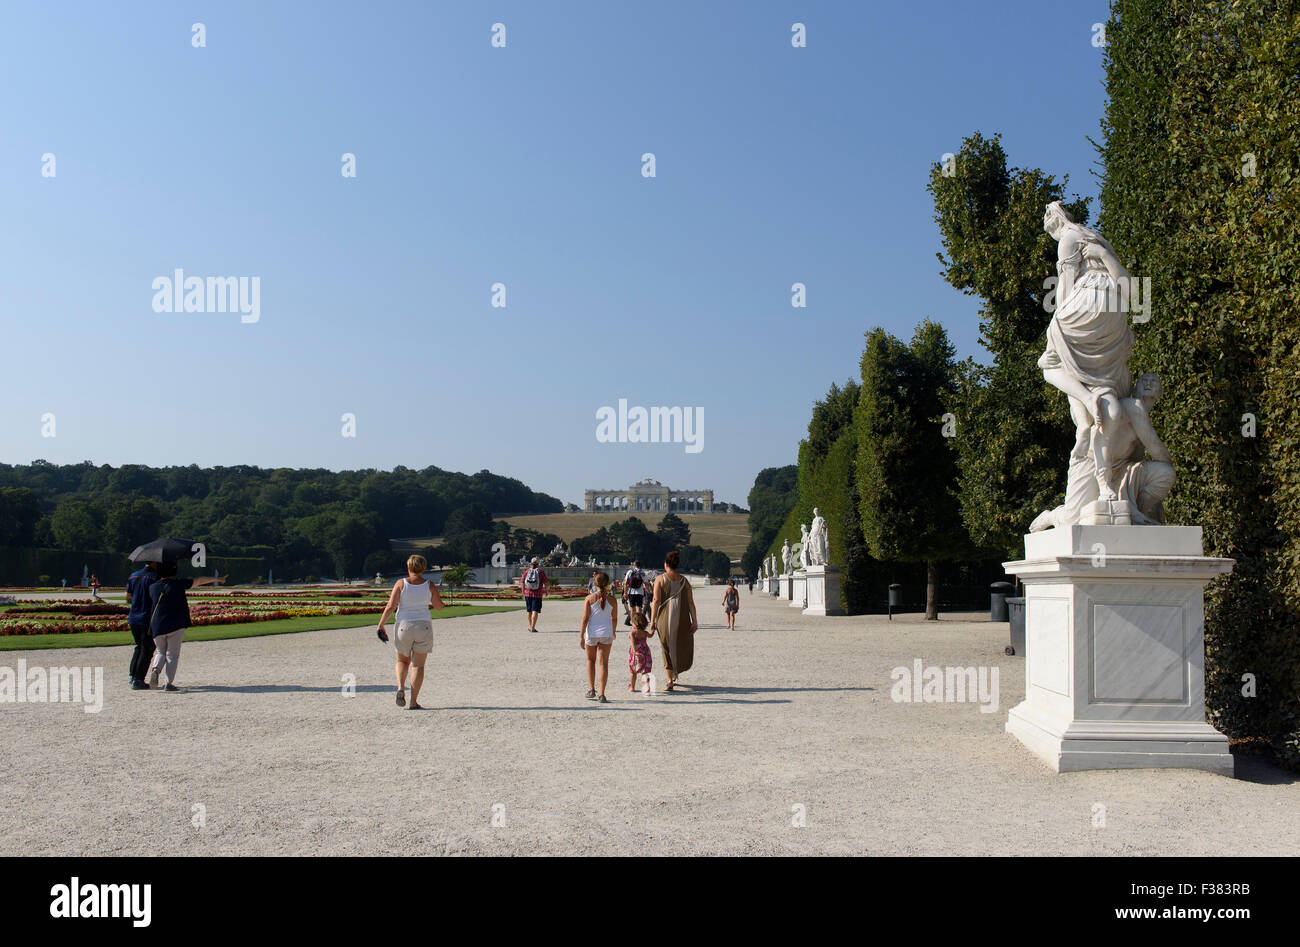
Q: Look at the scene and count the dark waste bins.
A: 3